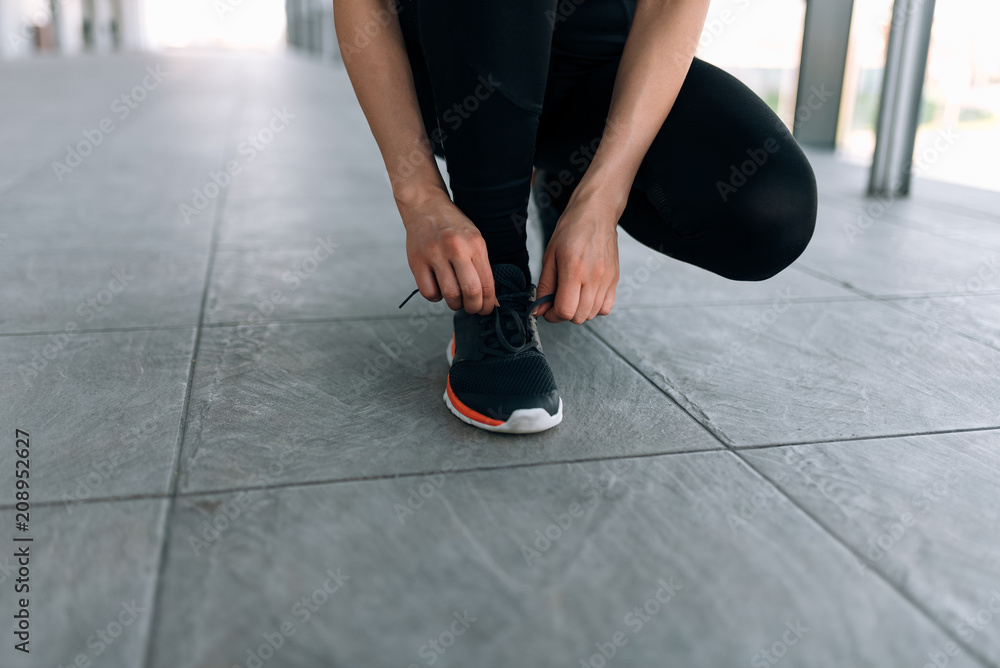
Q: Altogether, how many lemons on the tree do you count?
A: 0